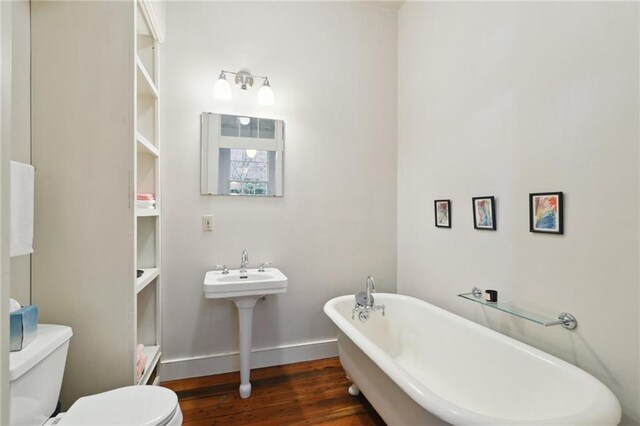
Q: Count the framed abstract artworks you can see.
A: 3